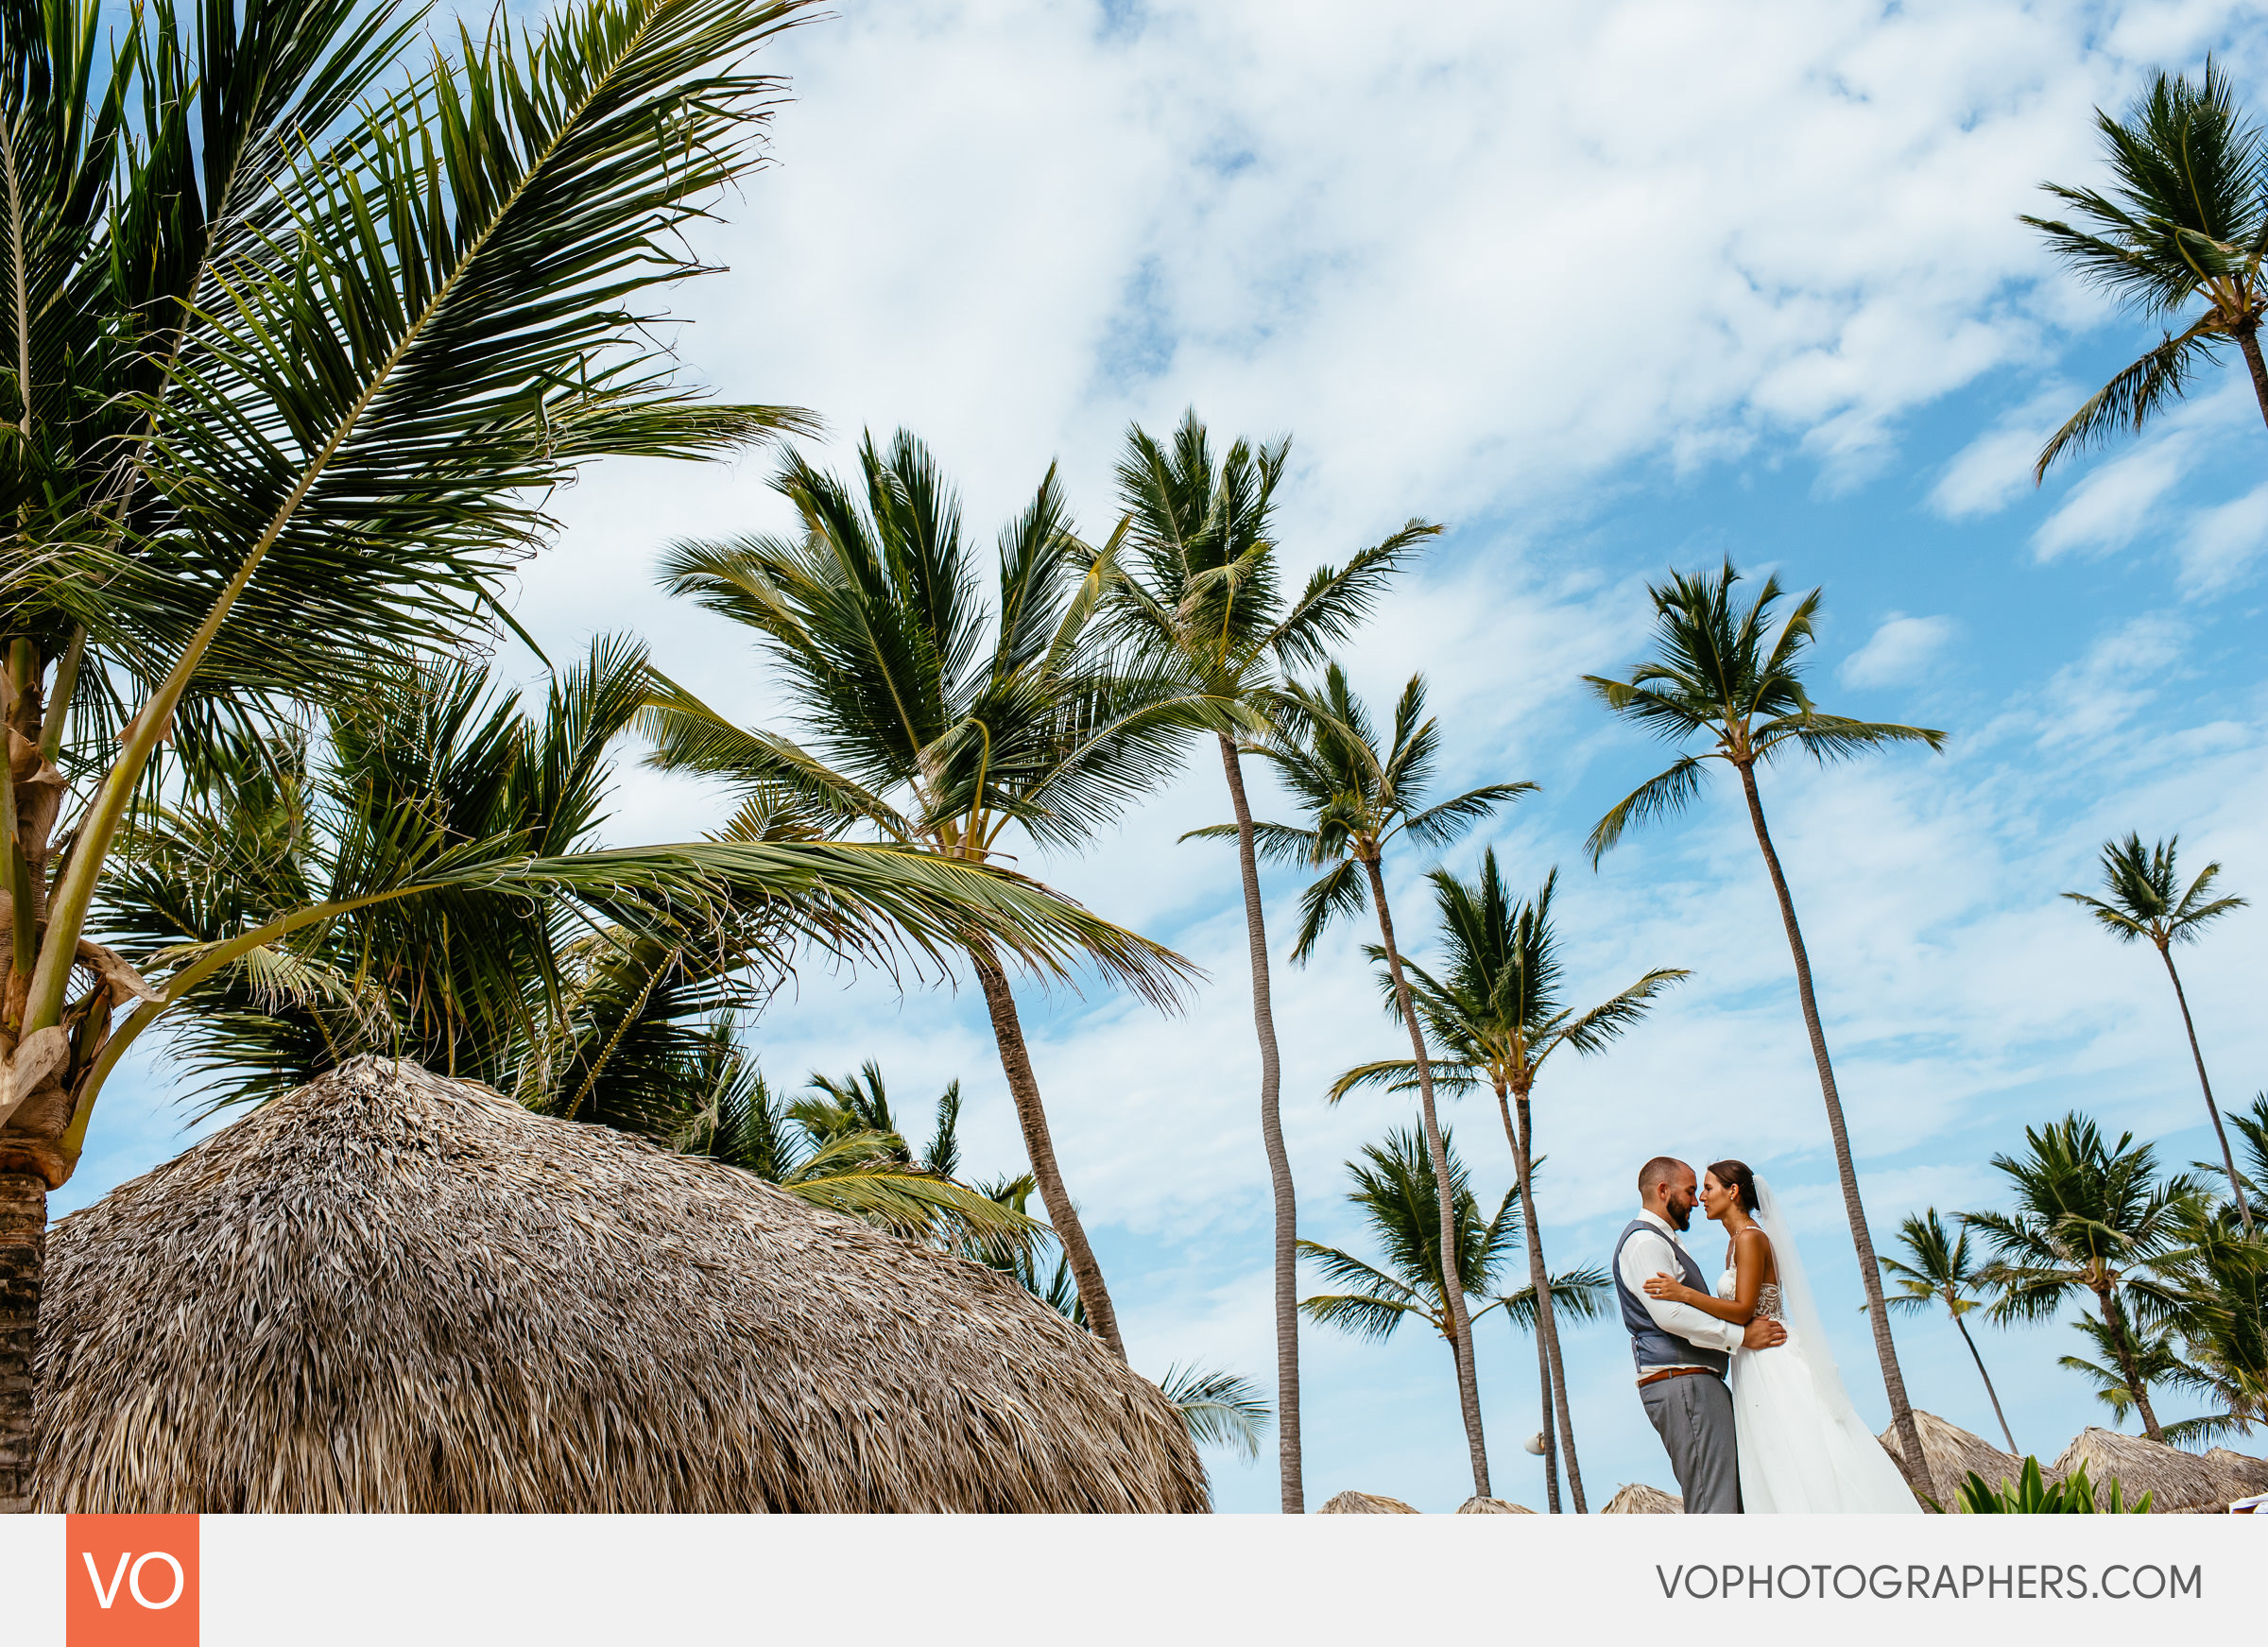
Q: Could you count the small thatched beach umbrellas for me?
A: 6